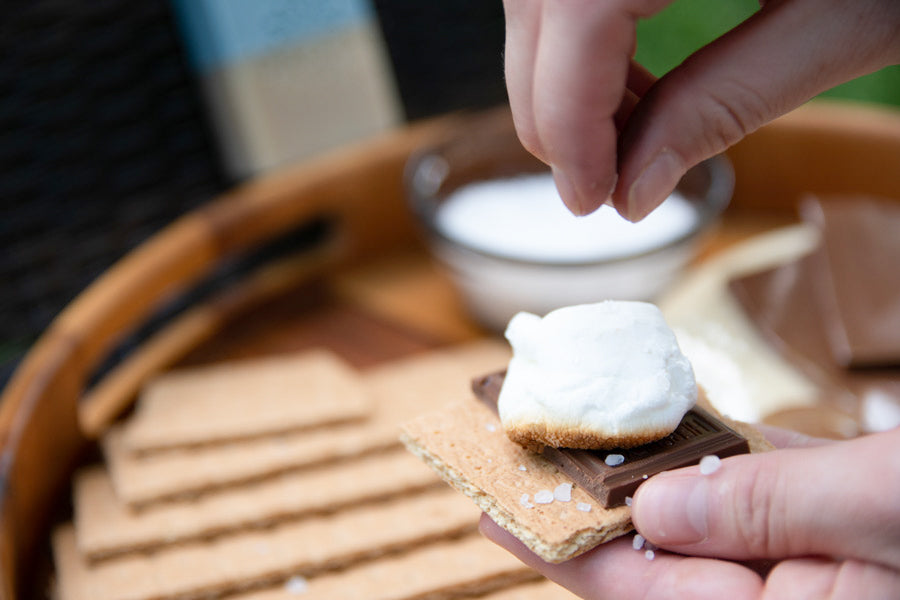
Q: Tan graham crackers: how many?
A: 7